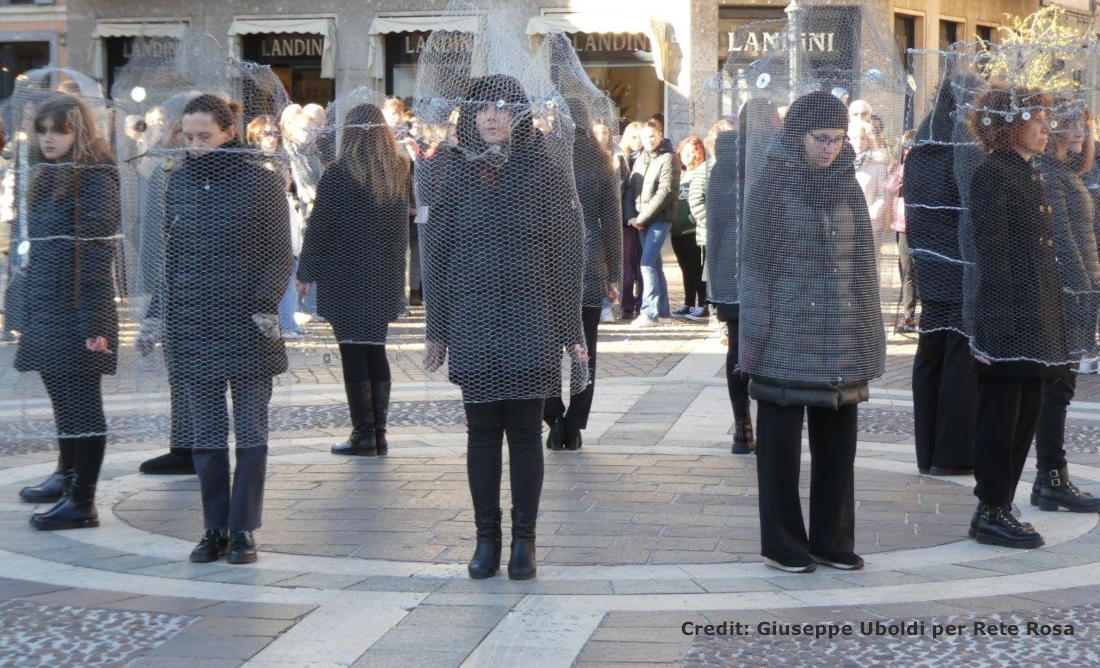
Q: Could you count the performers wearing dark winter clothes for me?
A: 11